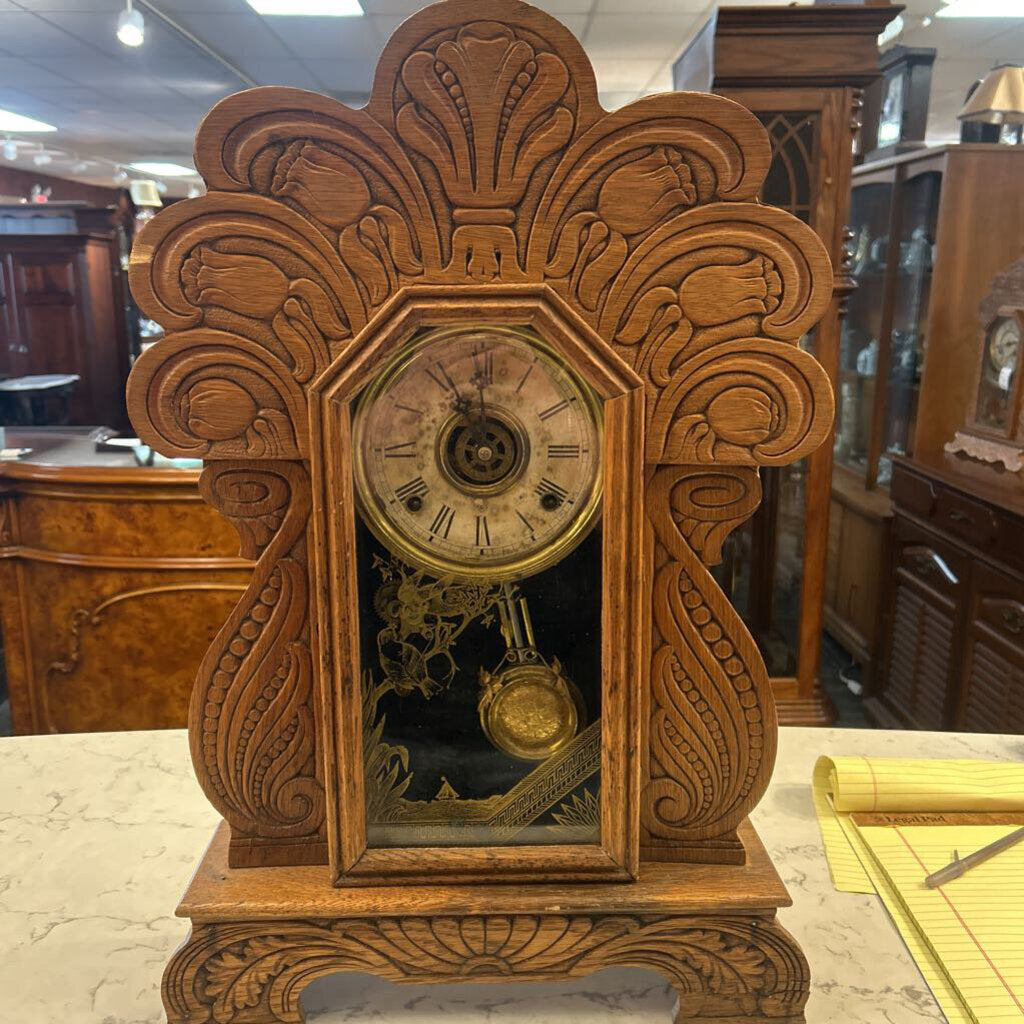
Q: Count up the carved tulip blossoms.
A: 6